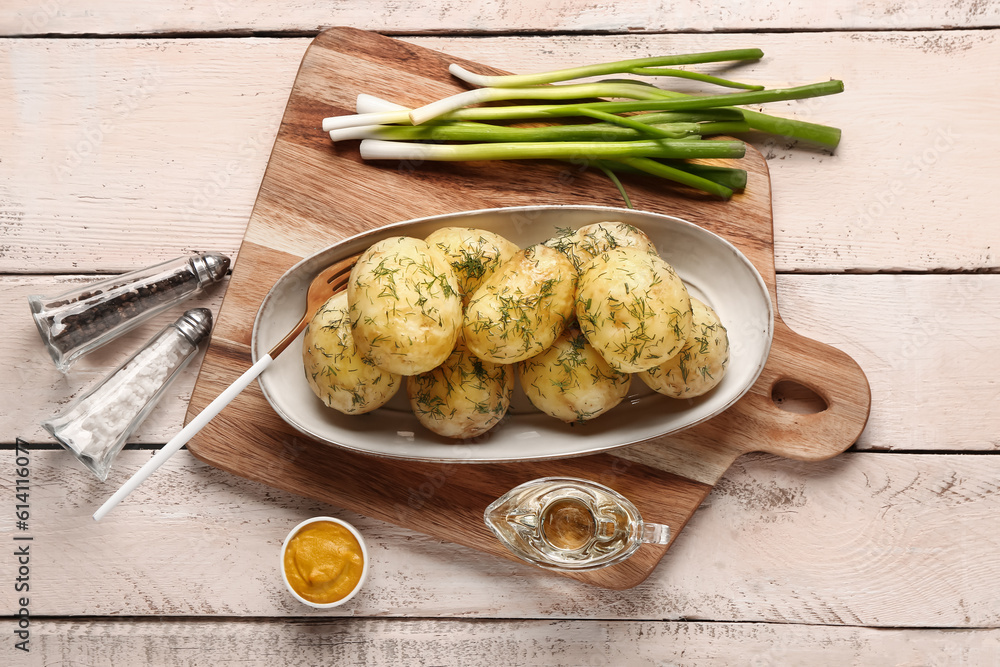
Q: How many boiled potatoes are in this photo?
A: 9